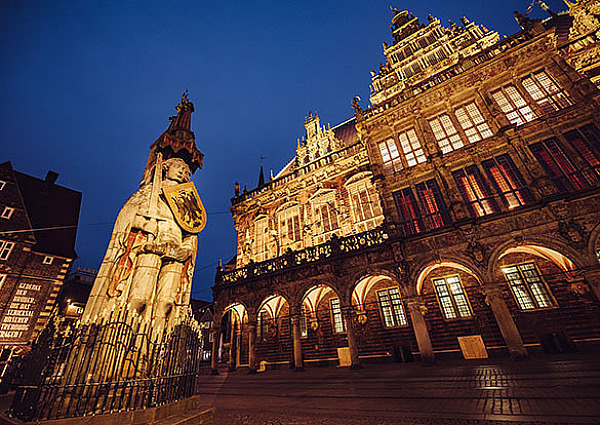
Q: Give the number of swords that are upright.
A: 1